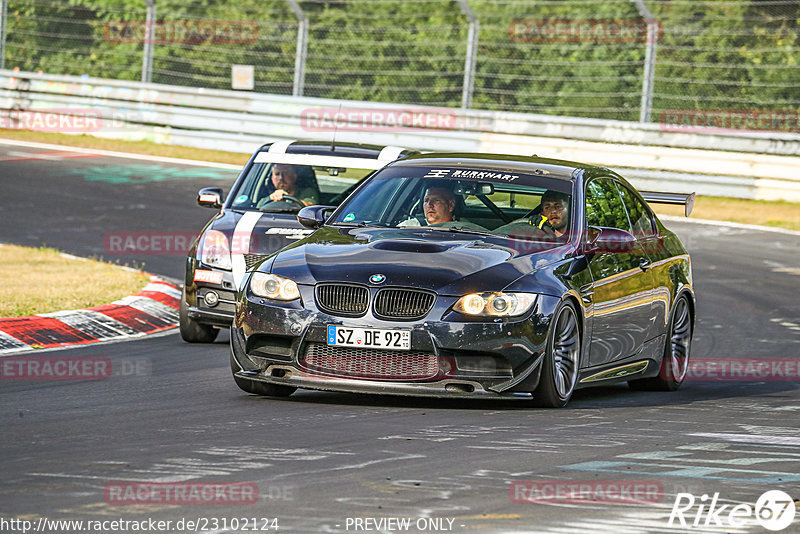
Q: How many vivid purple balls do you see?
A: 0